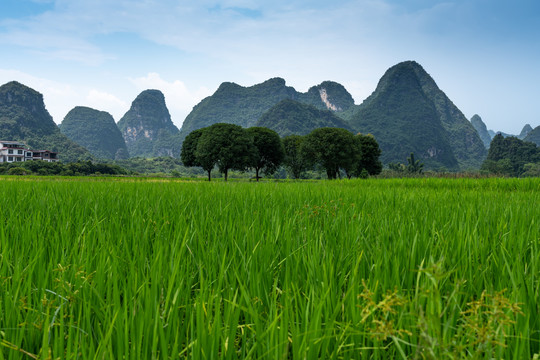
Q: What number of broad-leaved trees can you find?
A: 6